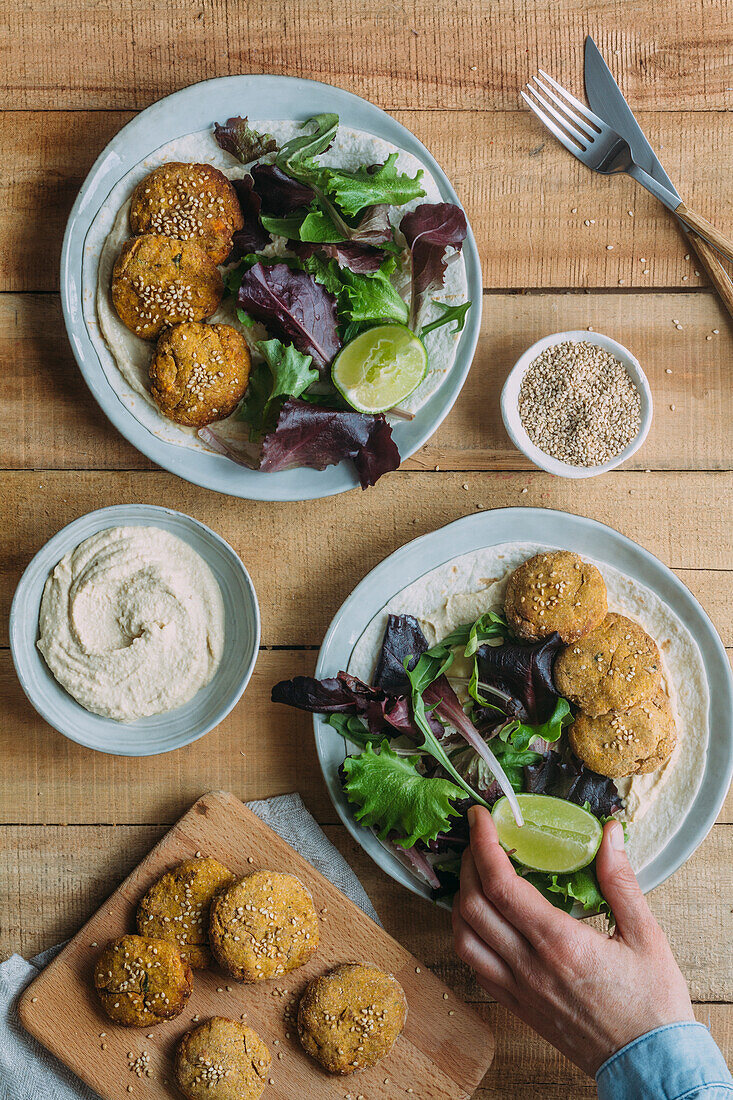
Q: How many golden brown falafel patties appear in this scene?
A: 11